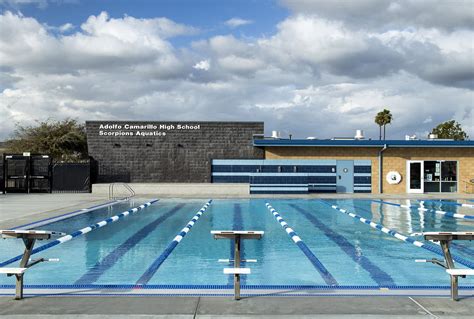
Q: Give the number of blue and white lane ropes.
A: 6